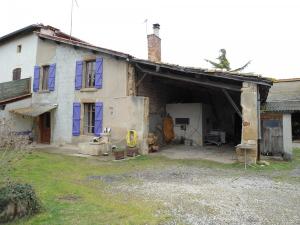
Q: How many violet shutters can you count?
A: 6